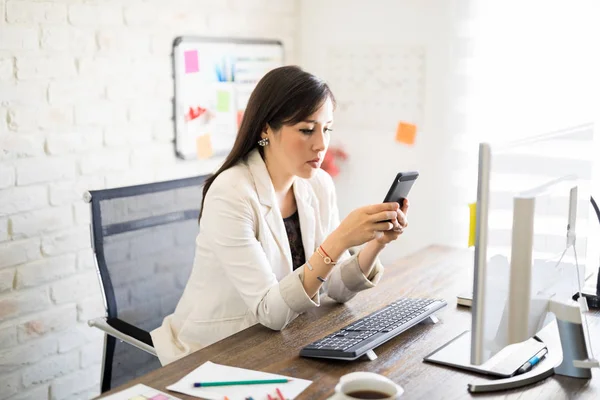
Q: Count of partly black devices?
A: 2